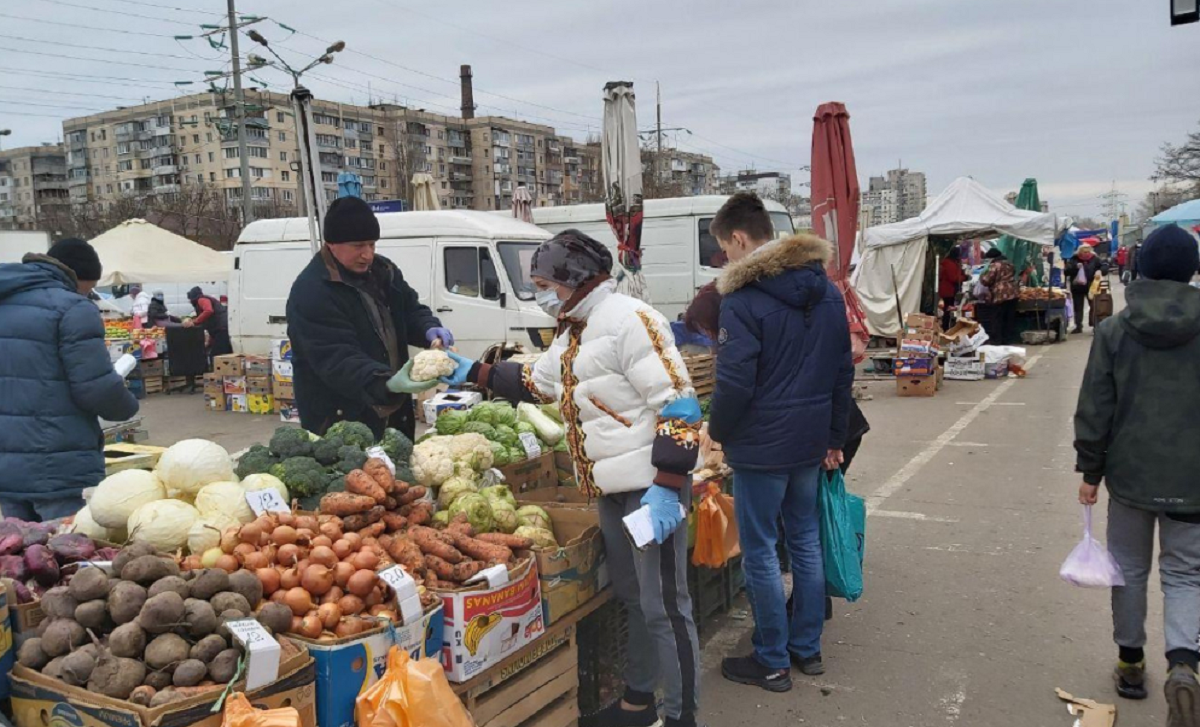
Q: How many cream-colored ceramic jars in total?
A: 0